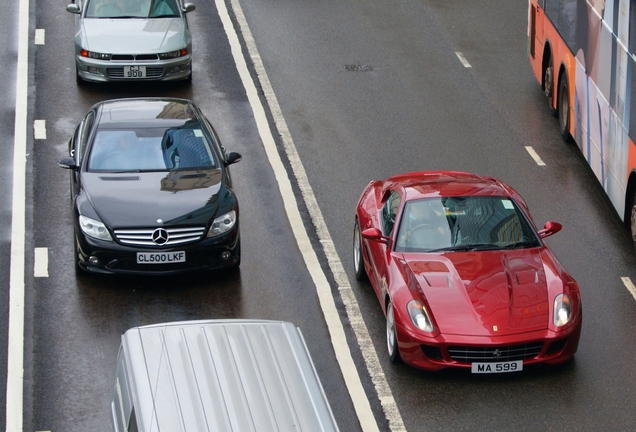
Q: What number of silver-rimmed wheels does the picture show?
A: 2